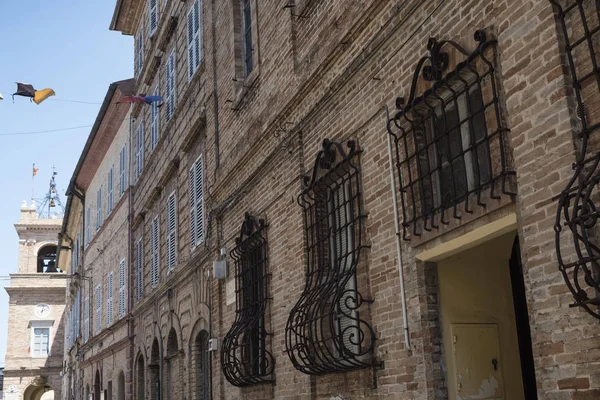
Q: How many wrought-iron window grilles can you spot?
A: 4